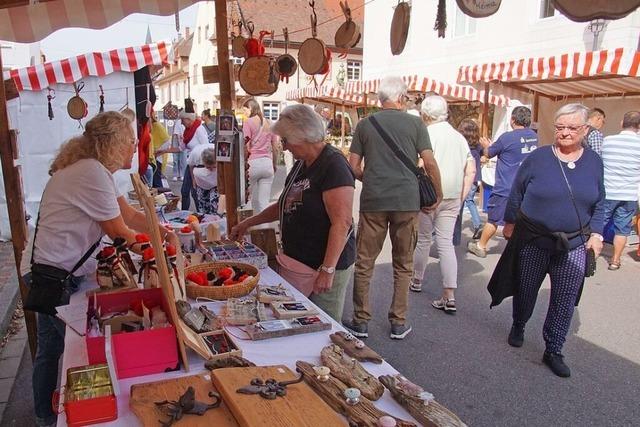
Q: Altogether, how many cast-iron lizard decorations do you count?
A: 2